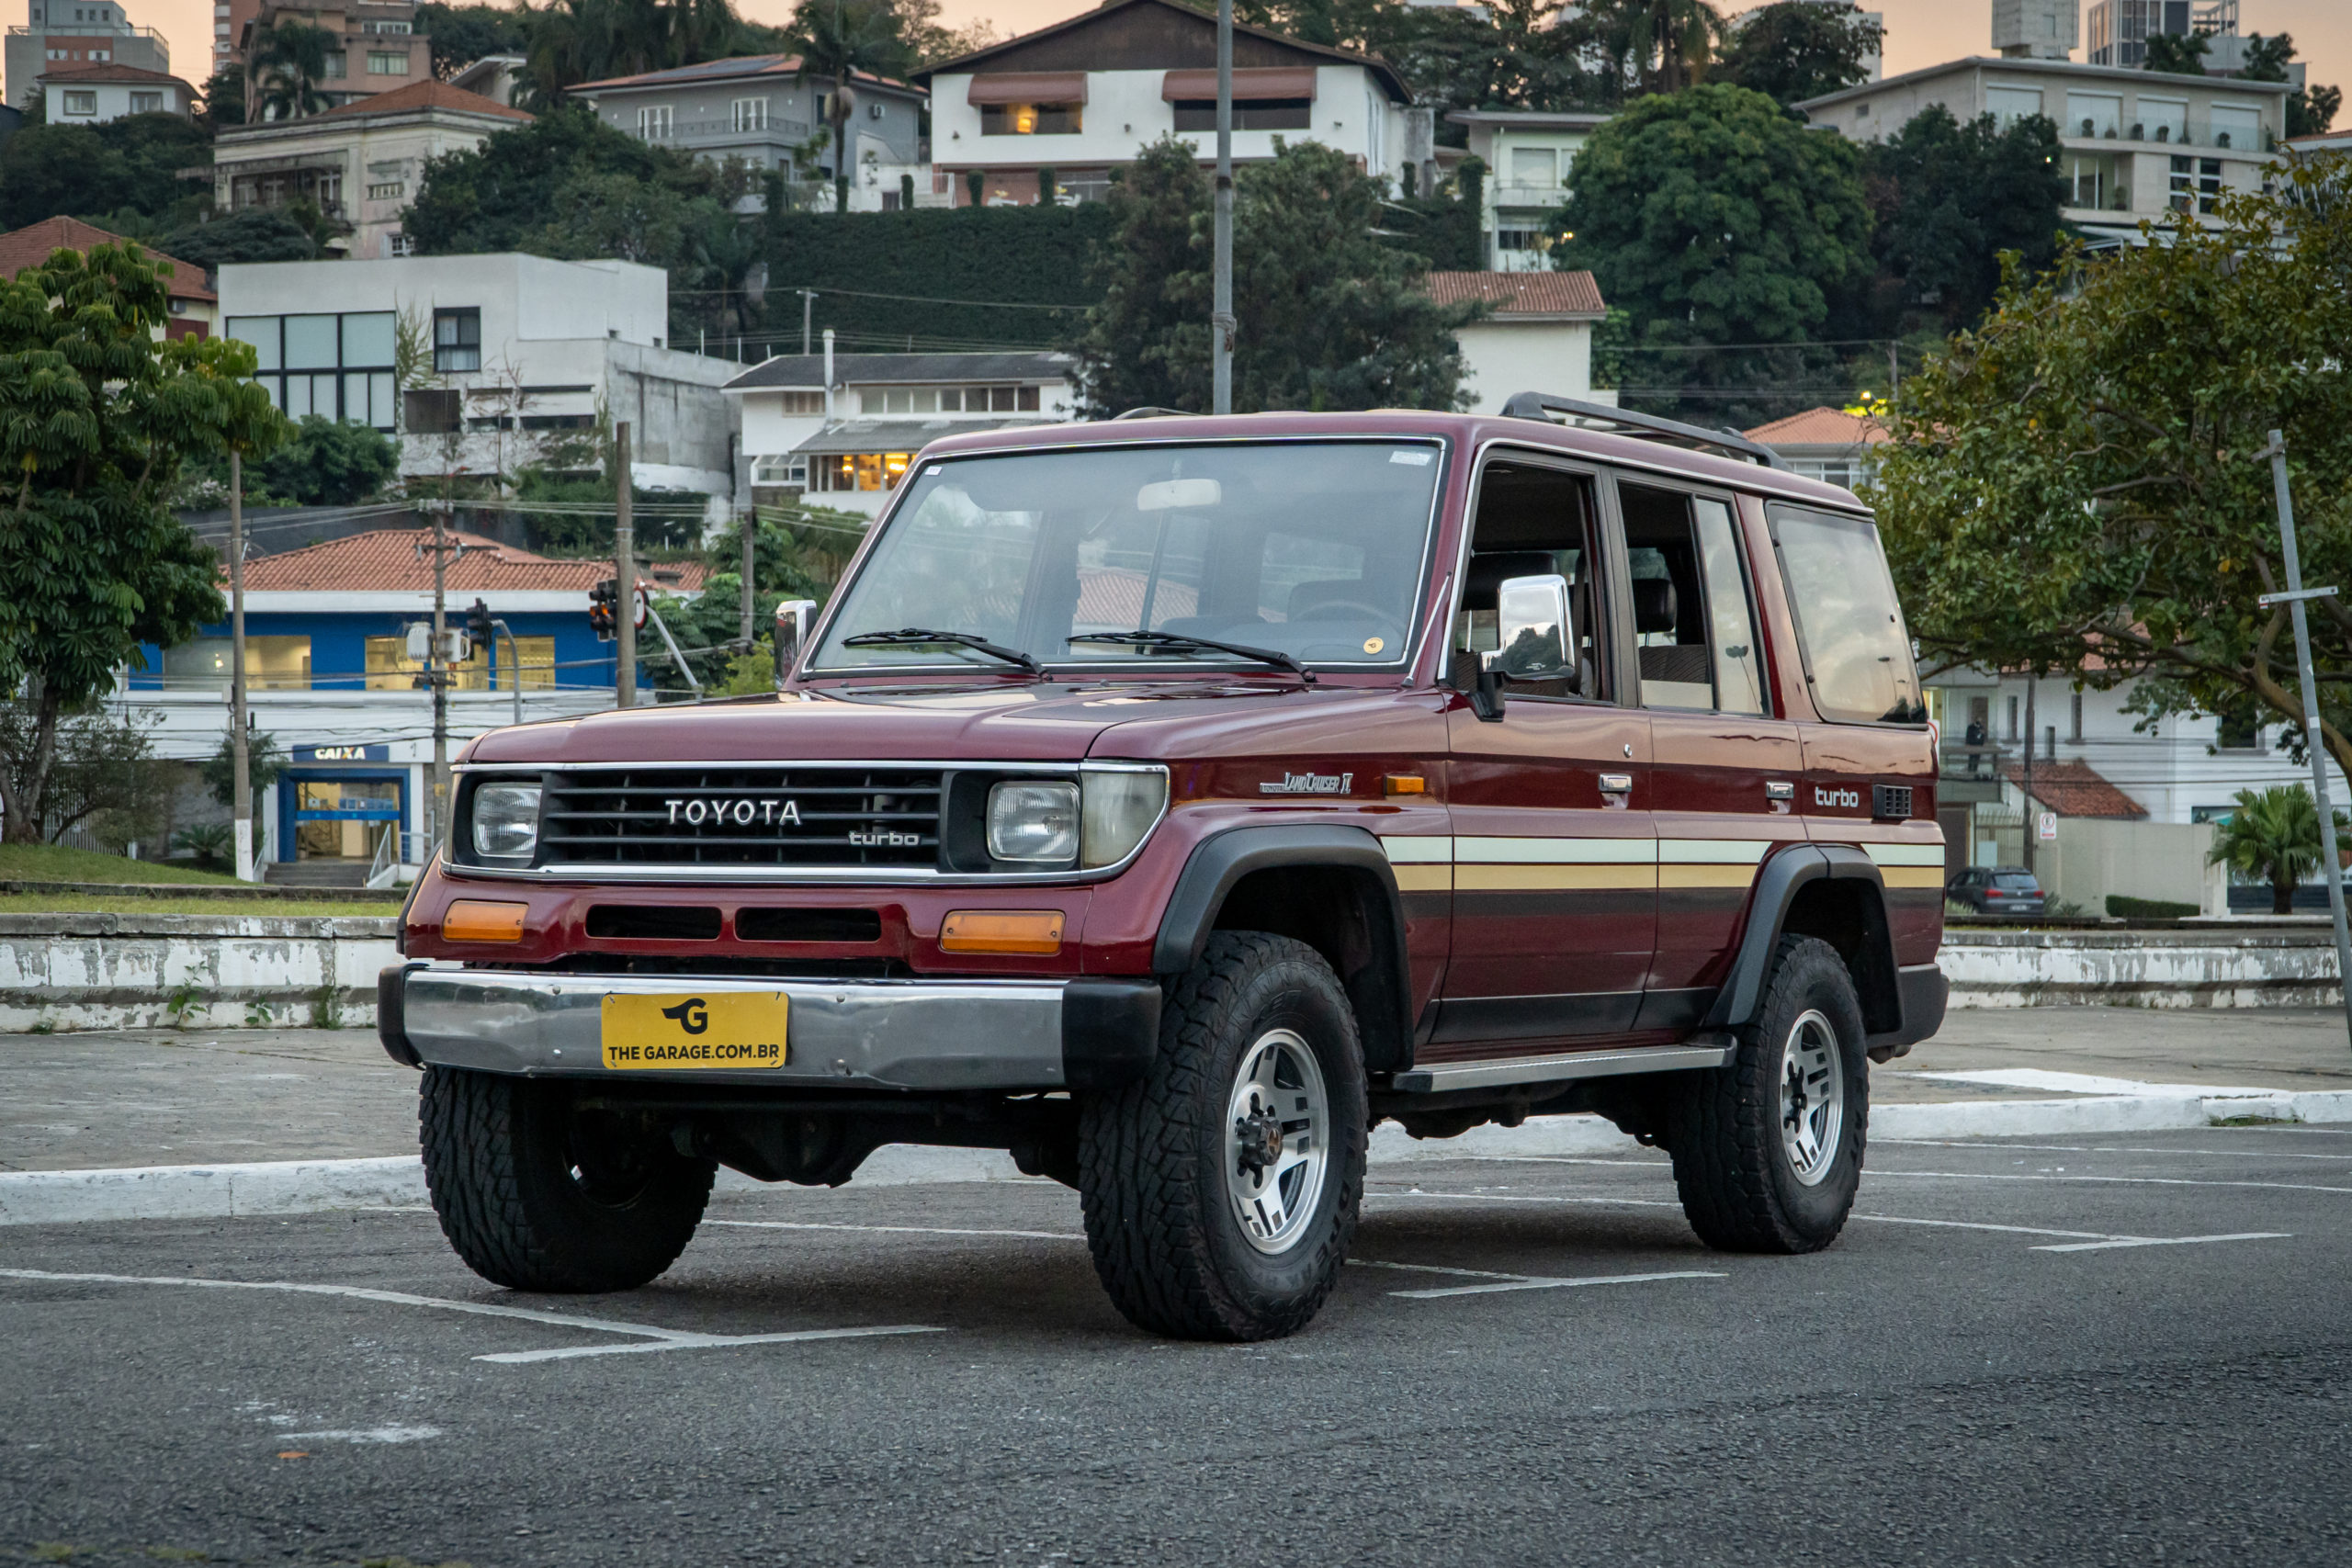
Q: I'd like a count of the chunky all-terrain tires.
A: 3